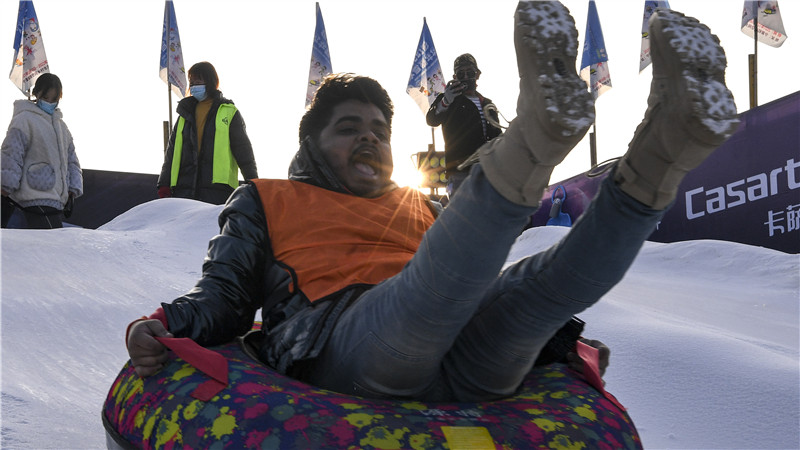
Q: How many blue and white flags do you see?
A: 7